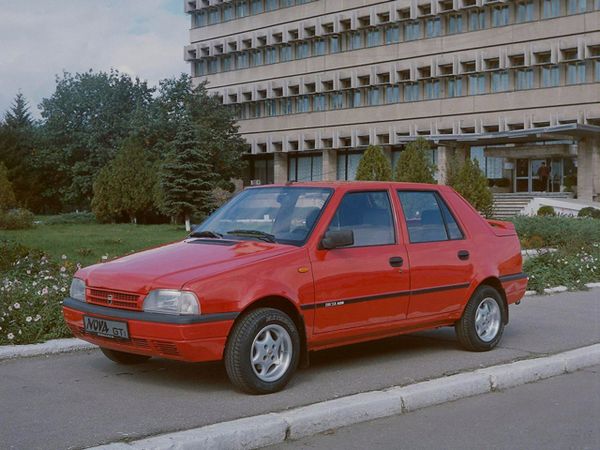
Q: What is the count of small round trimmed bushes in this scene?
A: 2